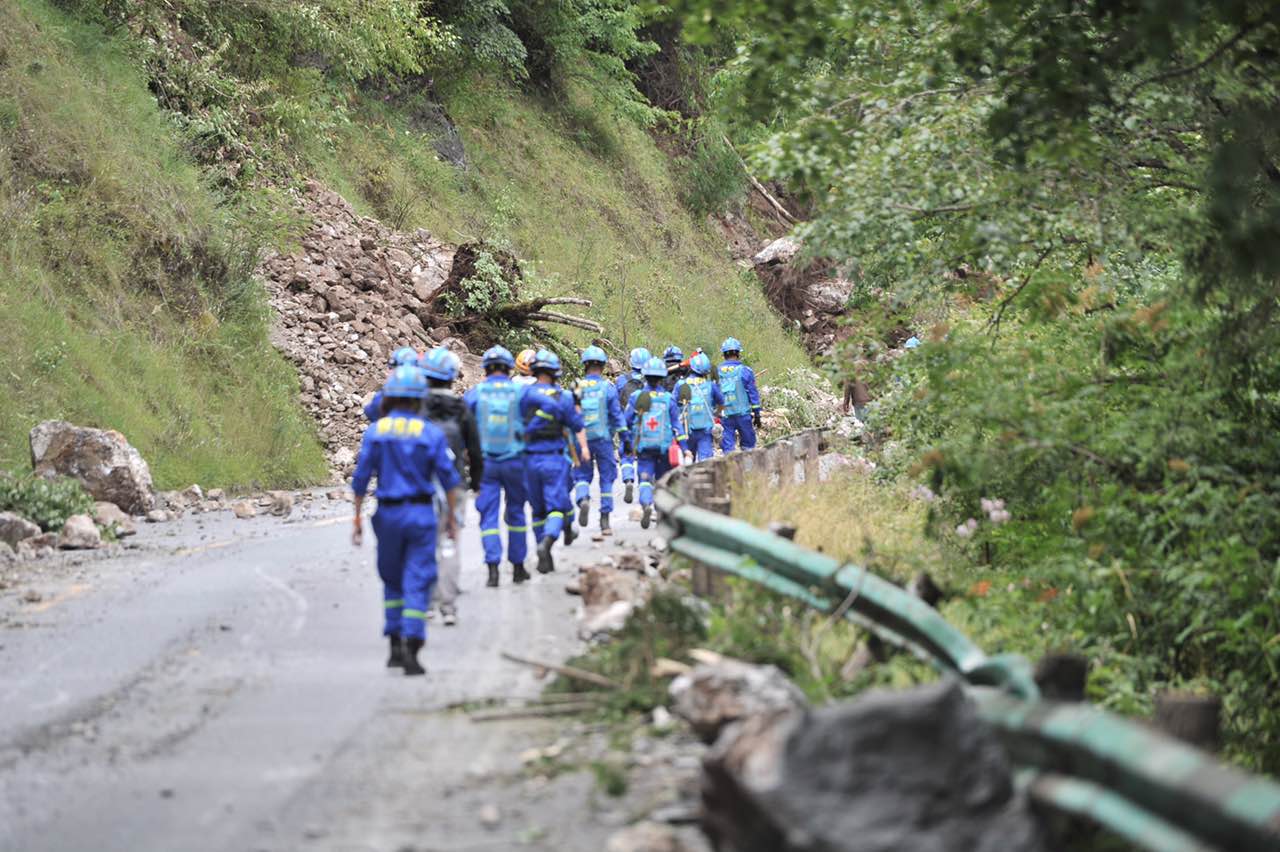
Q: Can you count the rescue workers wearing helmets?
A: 12